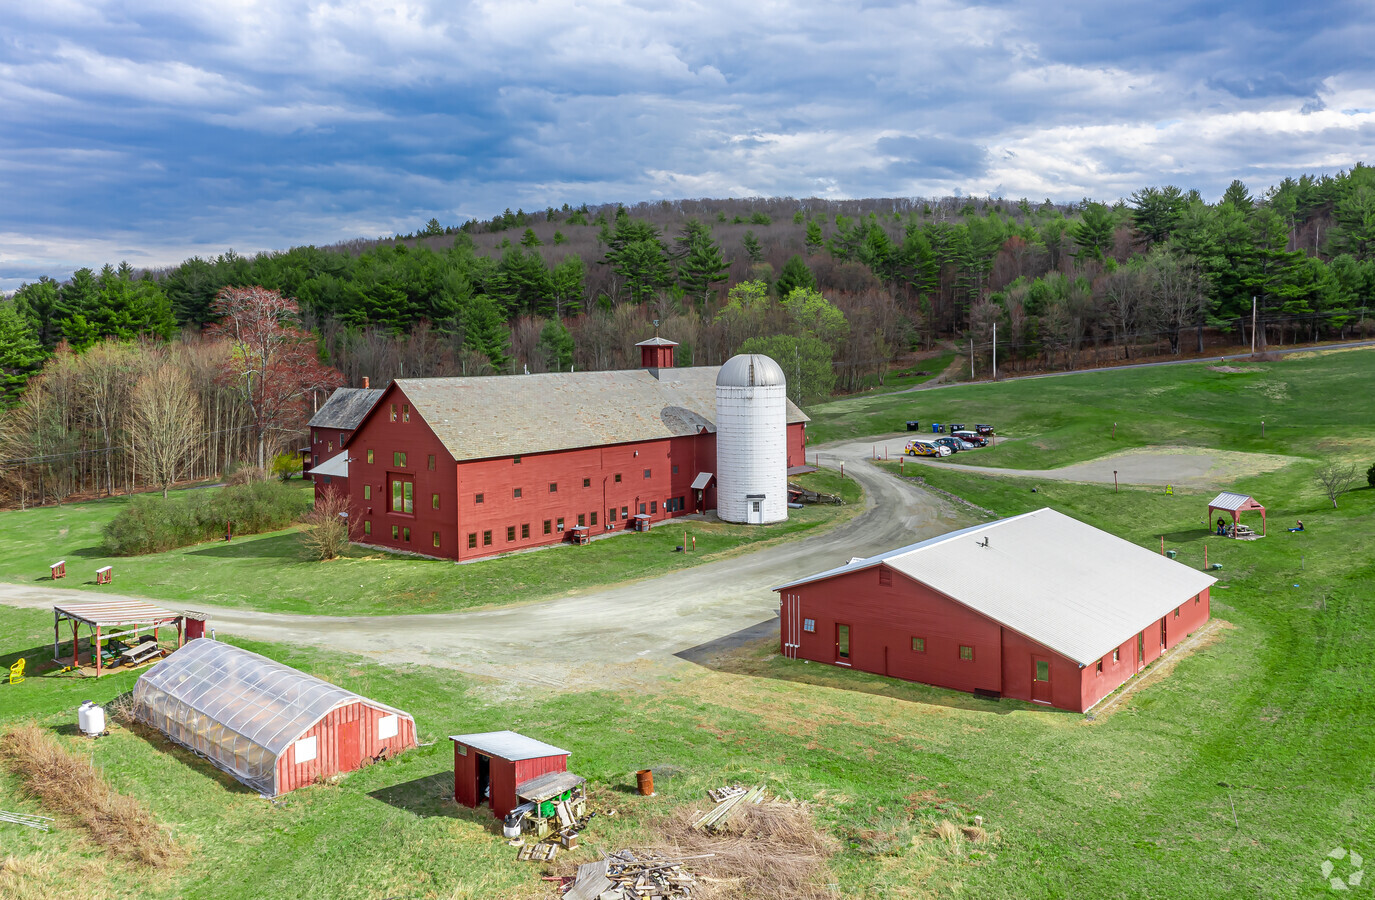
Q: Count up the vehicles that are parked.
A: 4